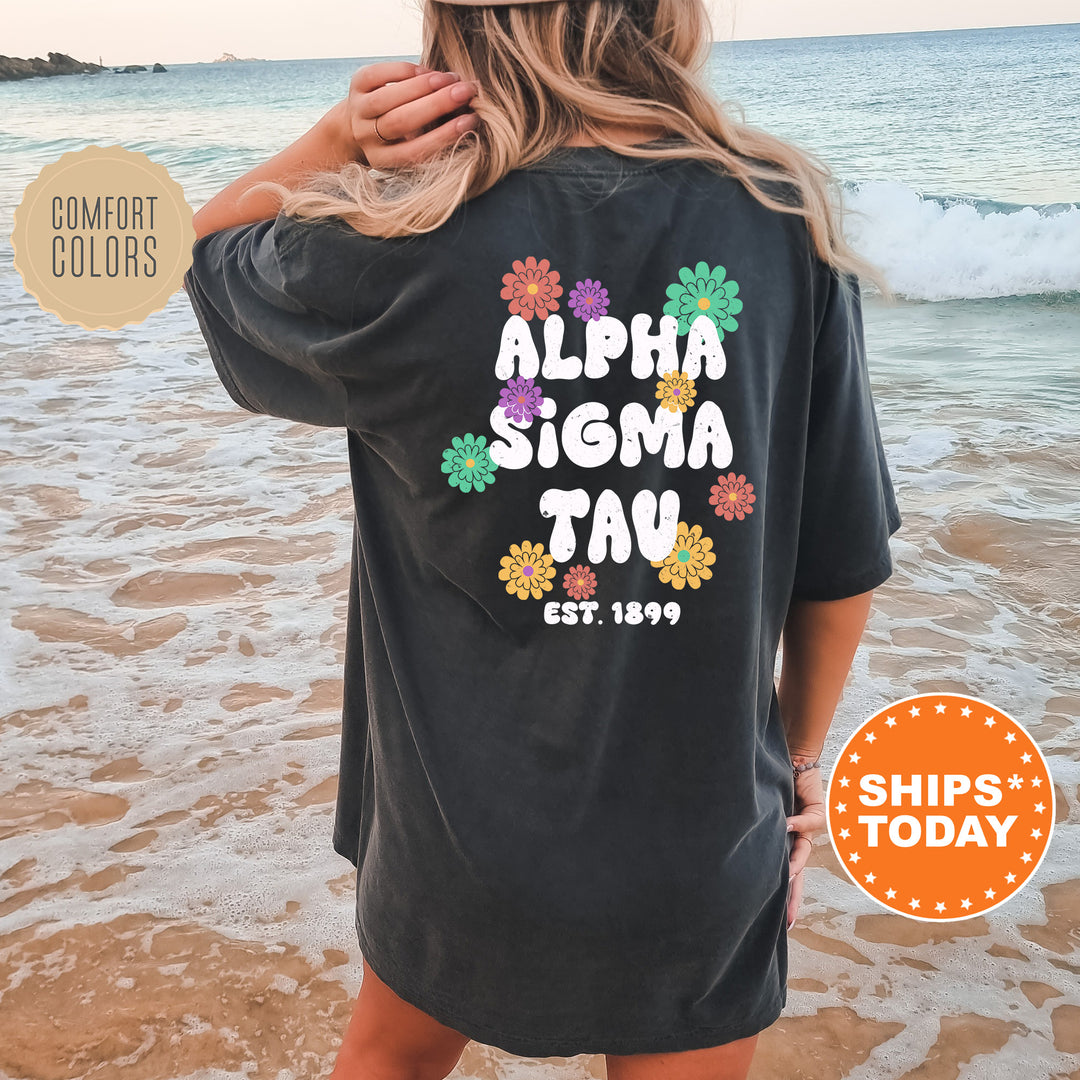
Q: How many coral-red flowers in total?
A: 3